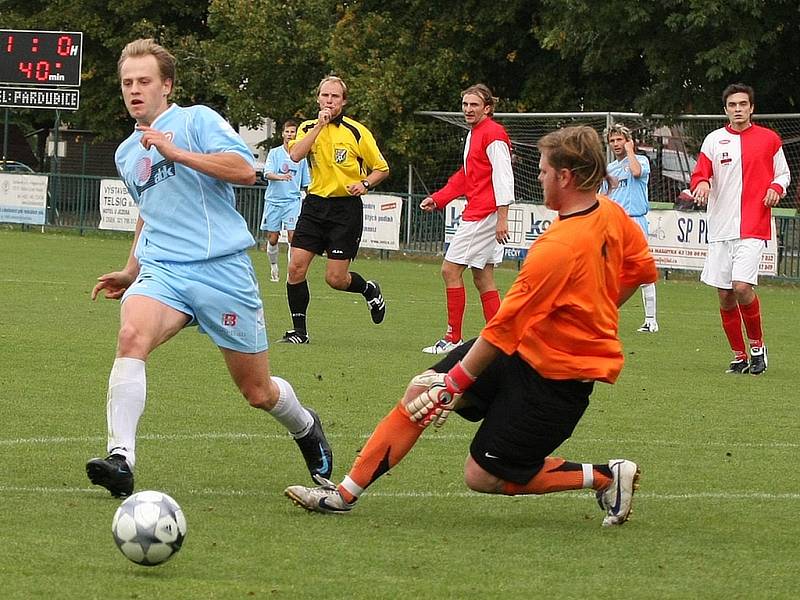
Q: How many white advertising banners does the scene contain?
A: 5